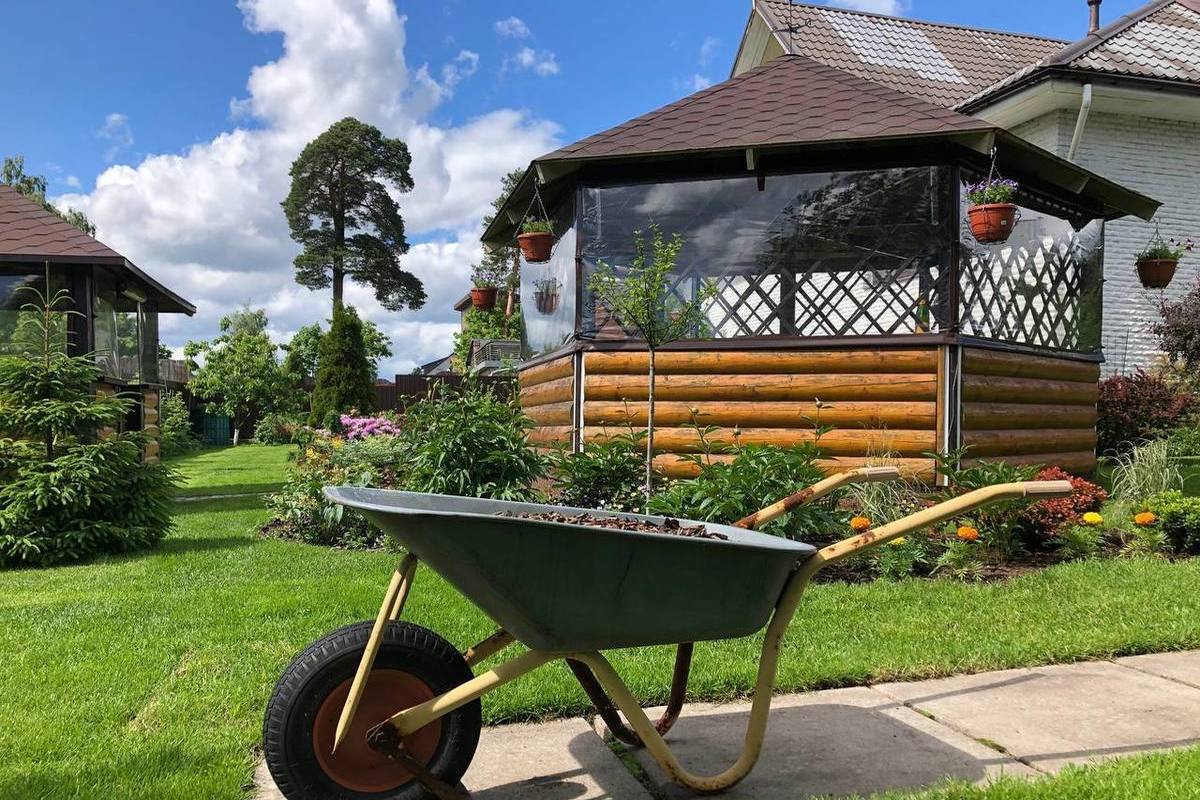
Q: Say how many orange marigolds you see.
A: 3